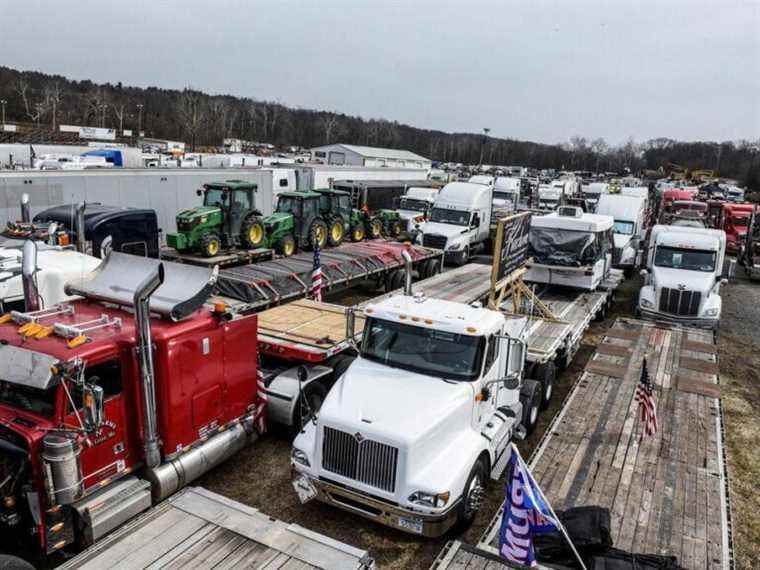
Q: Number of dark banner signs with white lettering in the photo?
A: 1